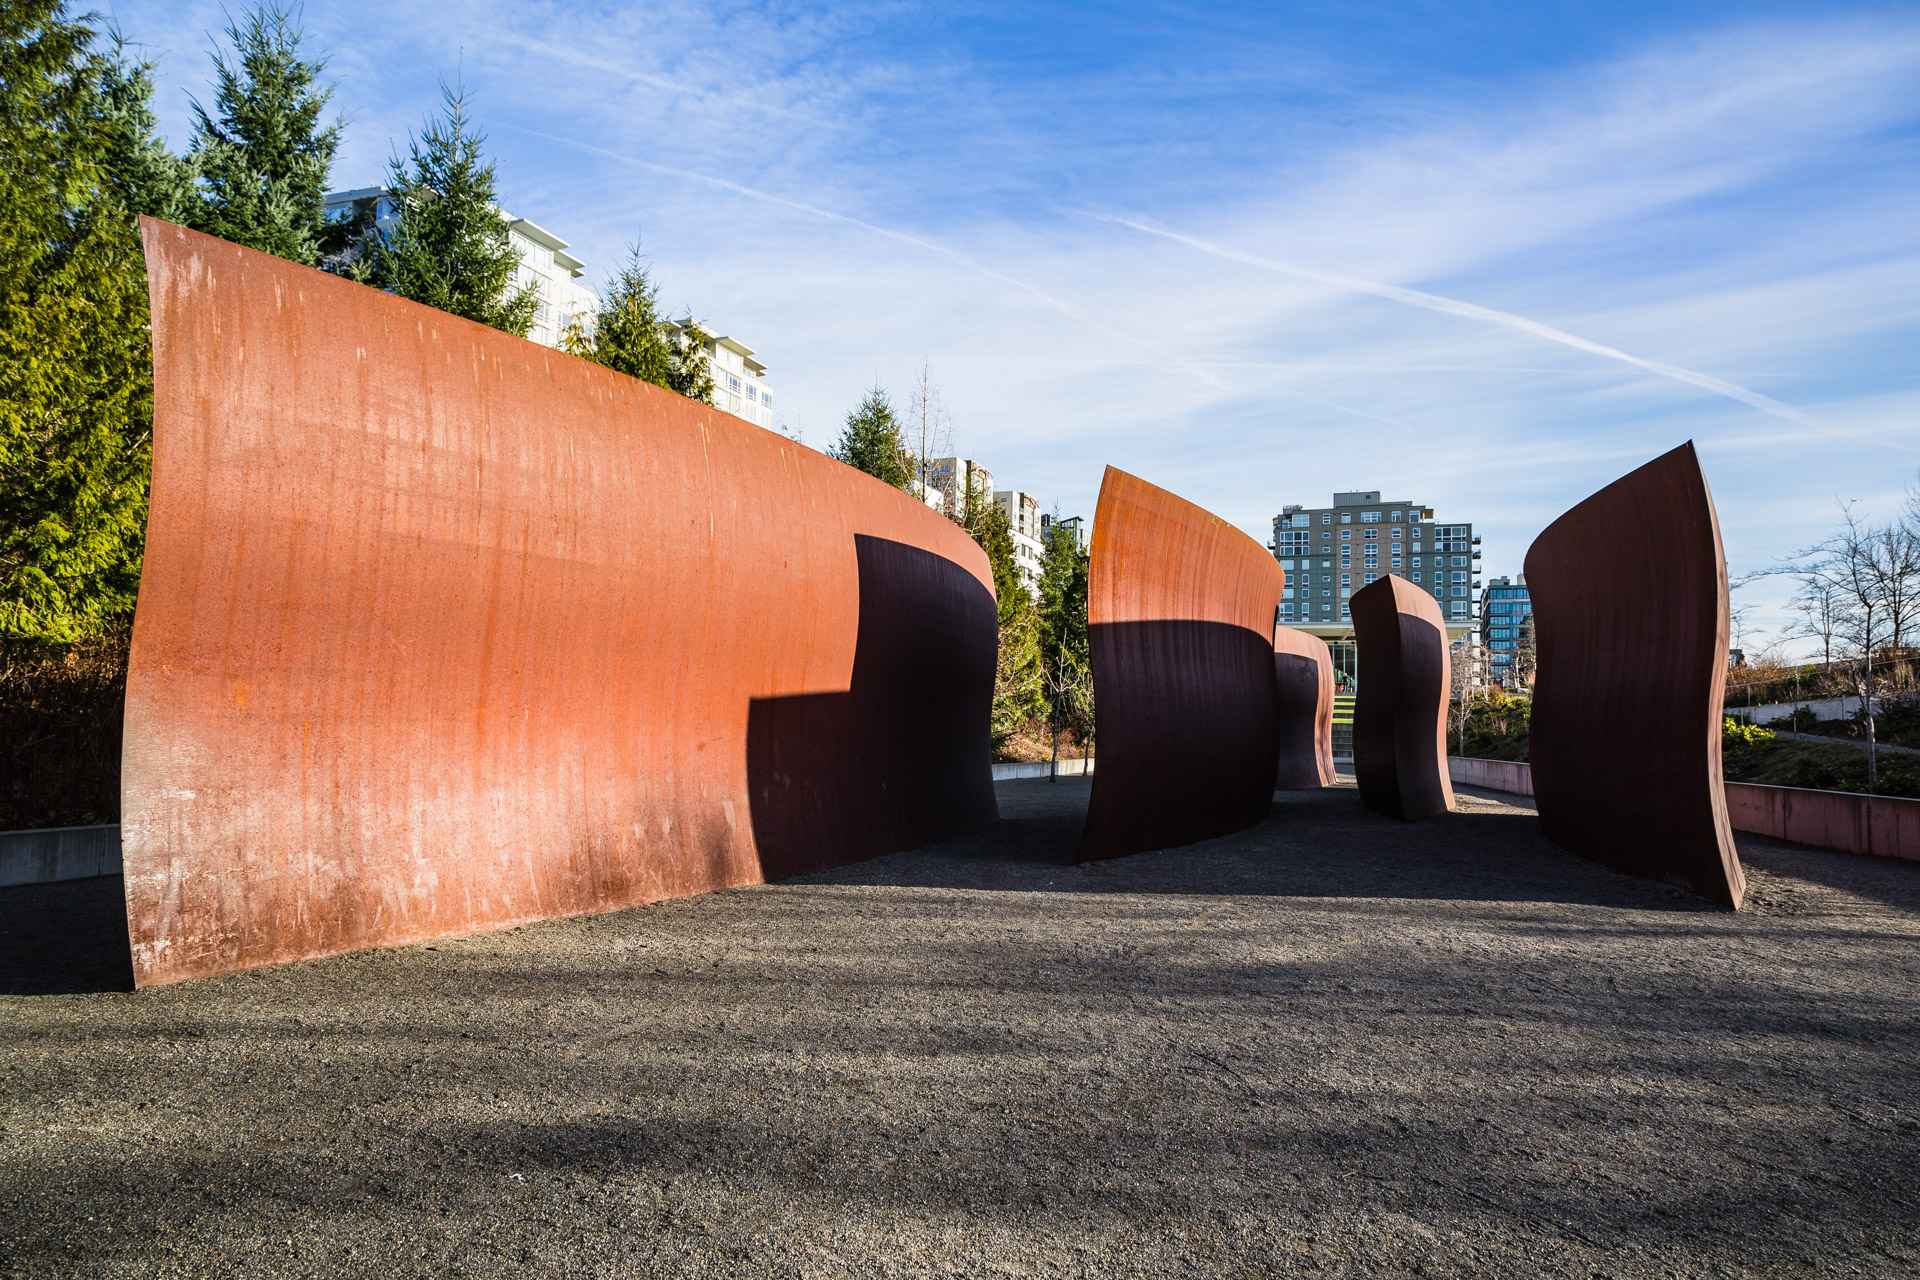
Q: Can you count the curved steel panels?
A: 5